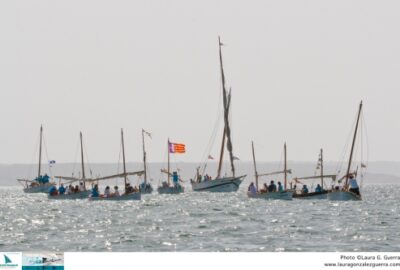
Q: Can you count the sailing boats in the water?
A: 9